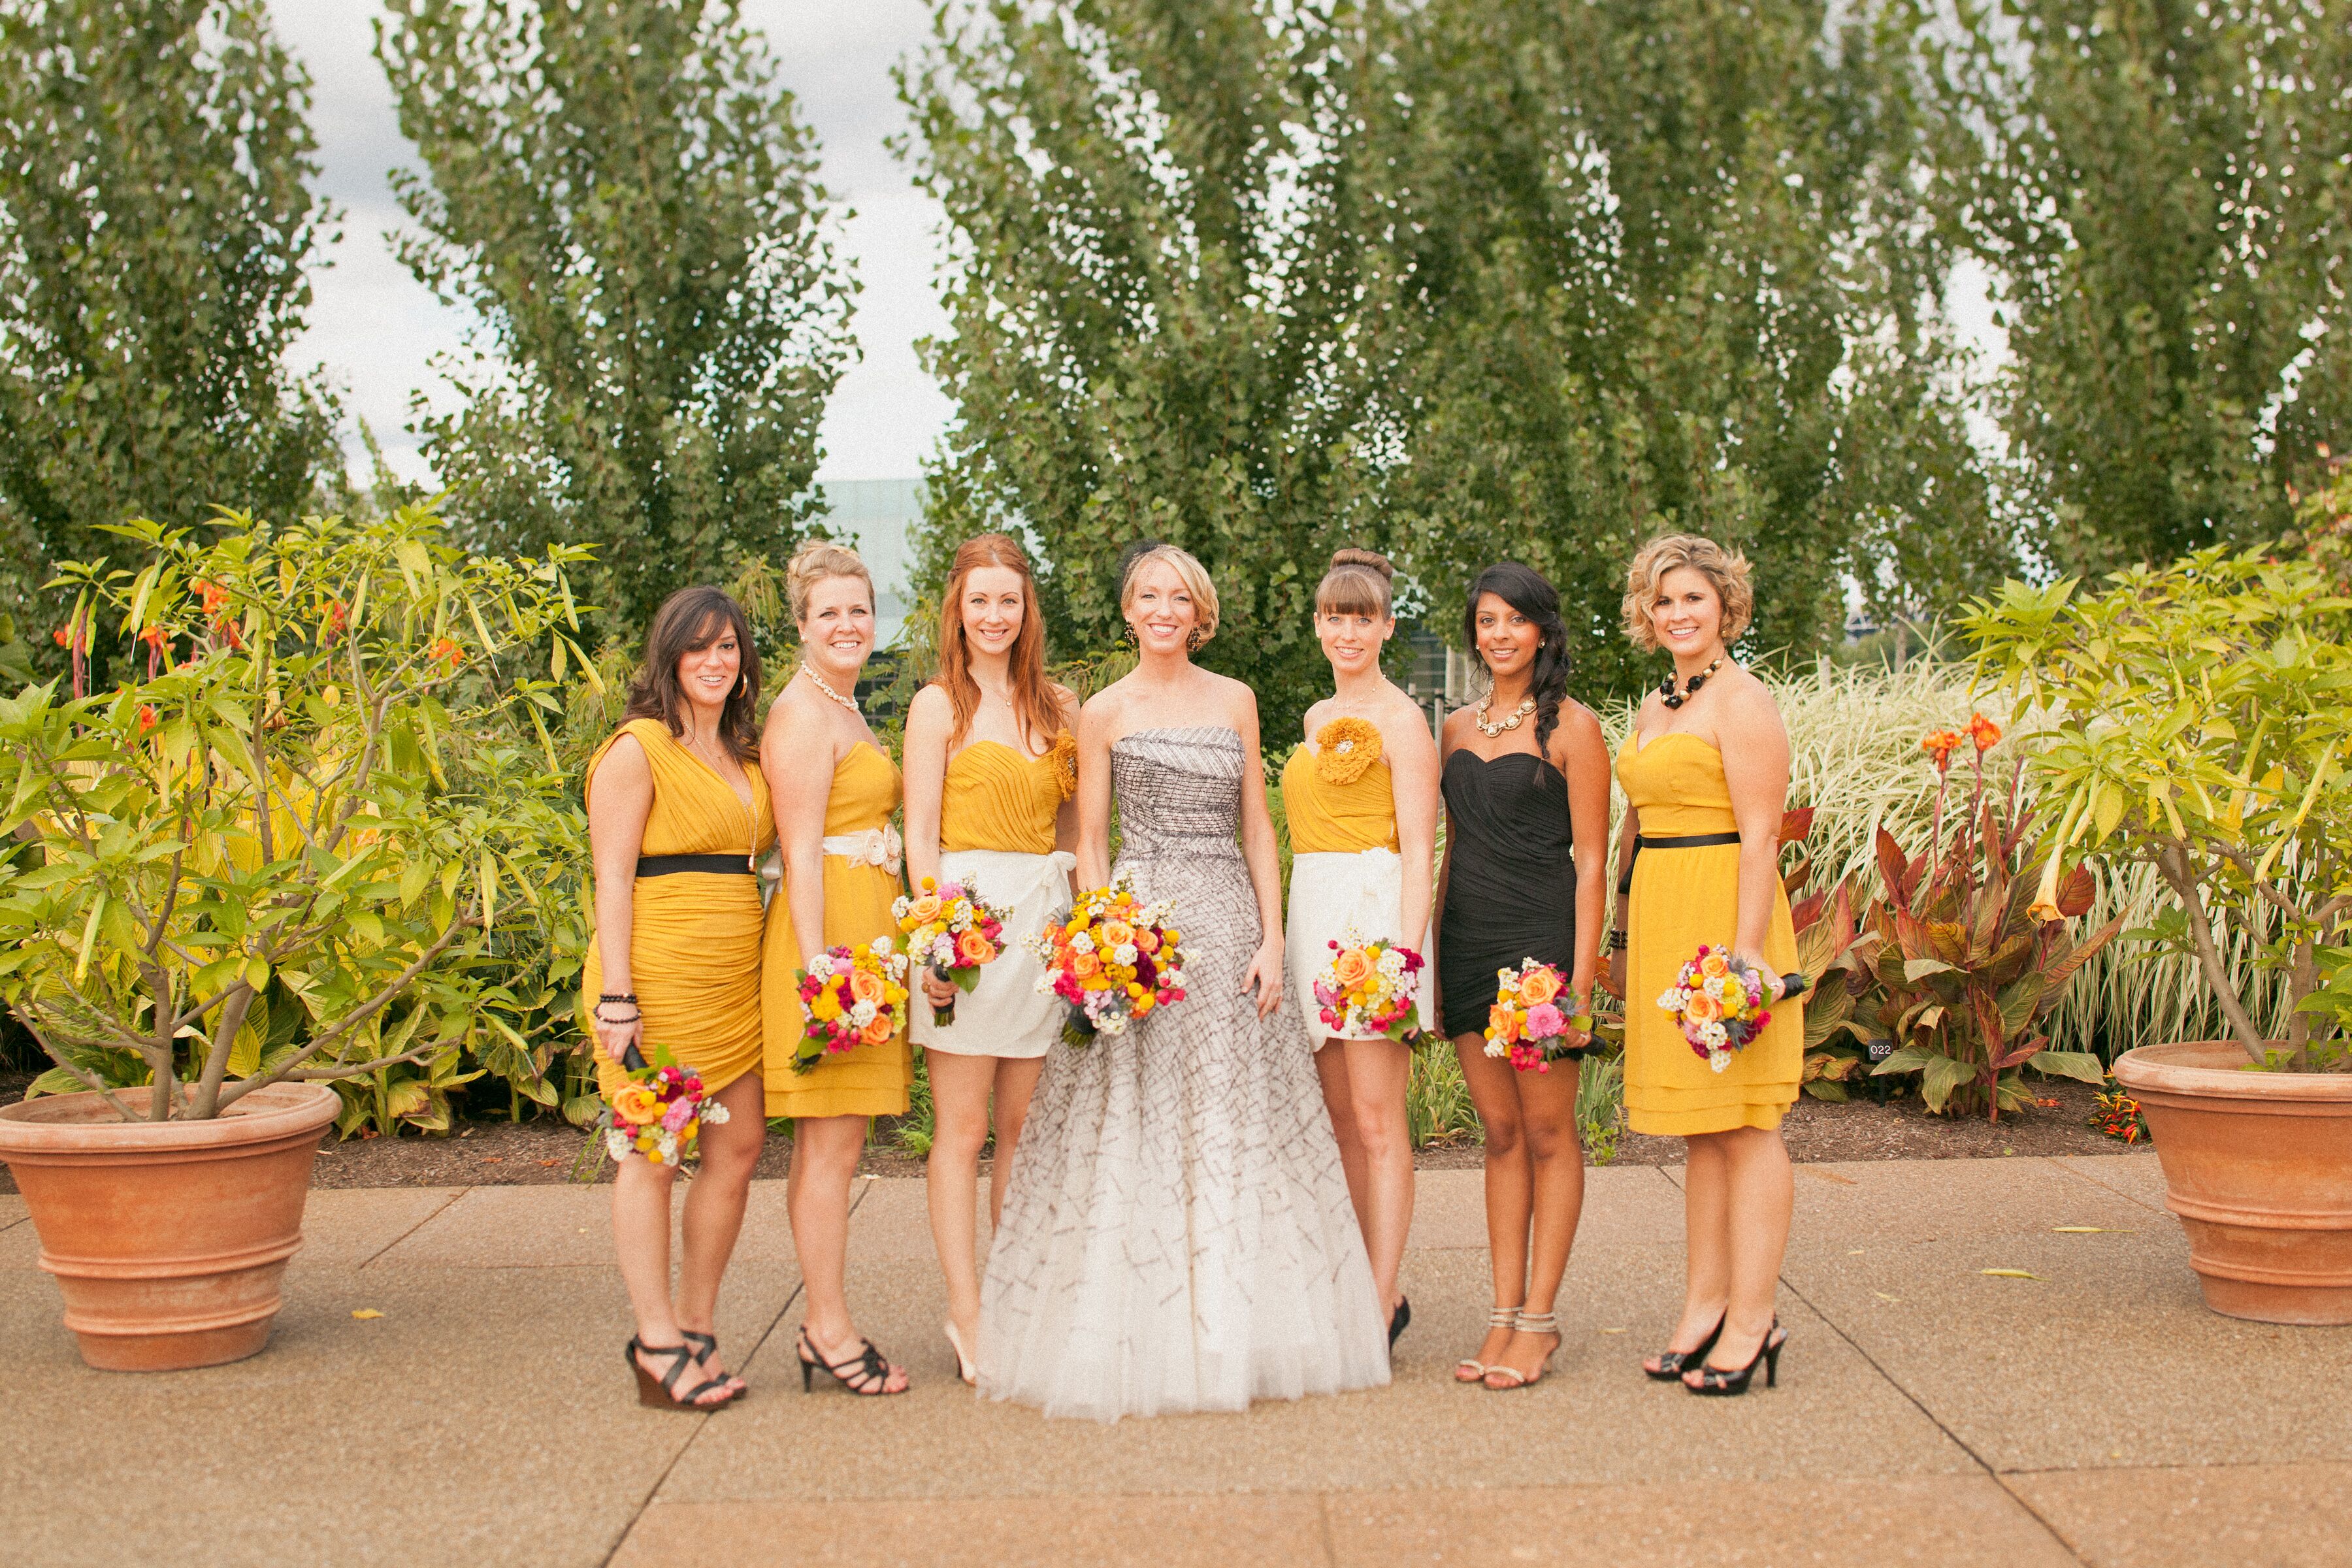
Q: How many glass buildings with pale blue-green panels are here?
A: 1